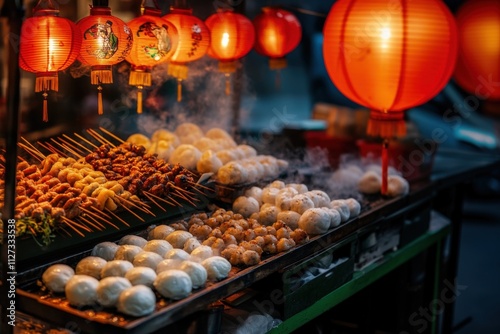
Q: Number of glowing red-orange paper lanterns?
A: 8